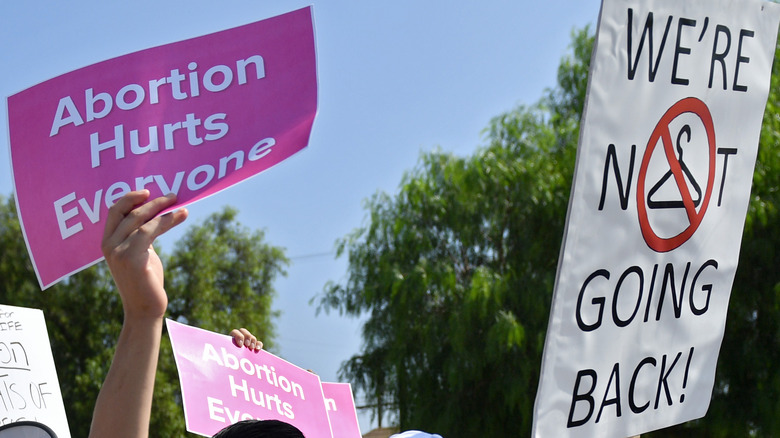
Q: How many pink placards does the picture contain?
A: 3